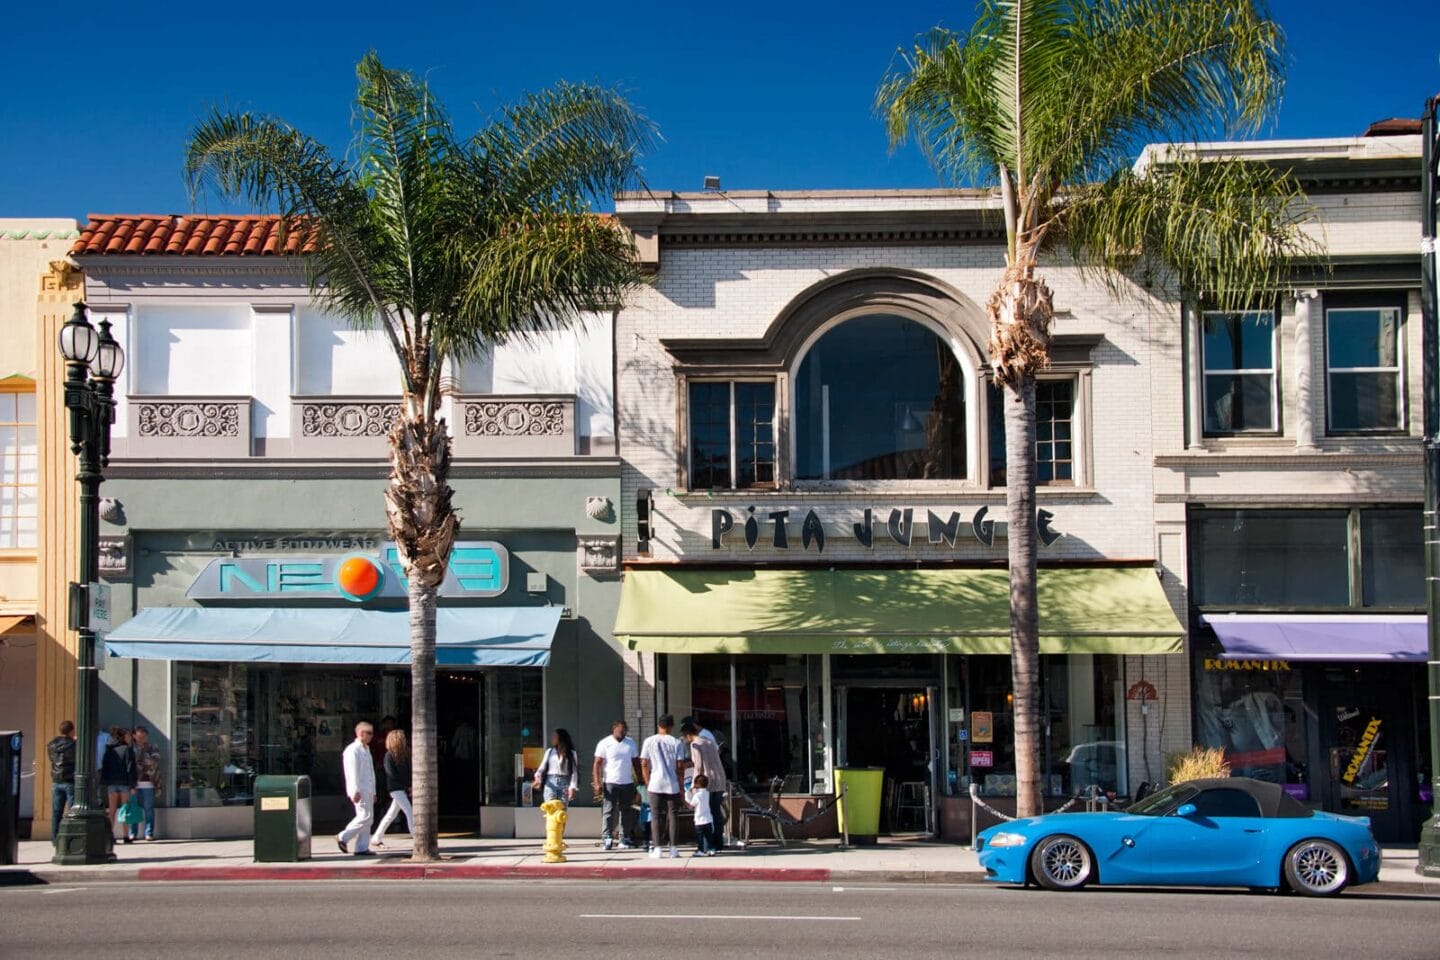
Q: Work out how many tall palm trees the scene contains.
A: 2